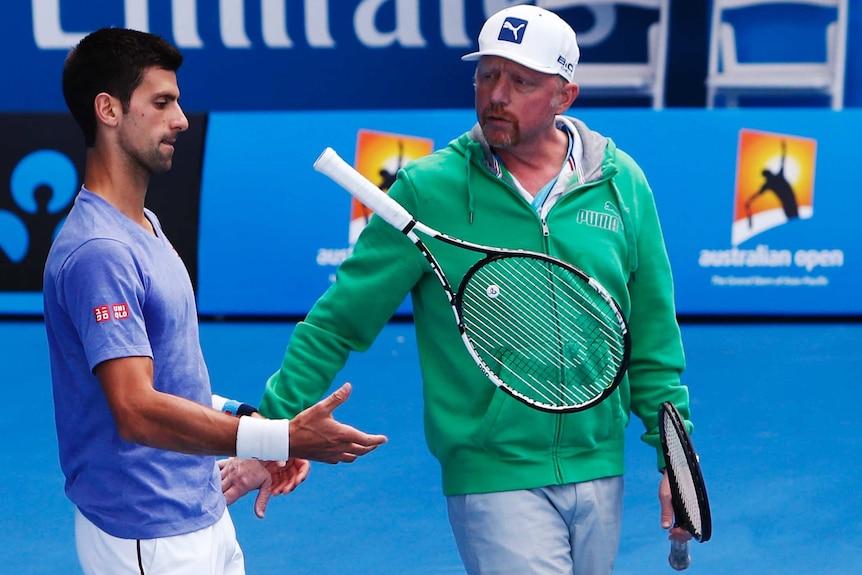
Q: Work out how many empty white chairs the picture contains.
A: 2